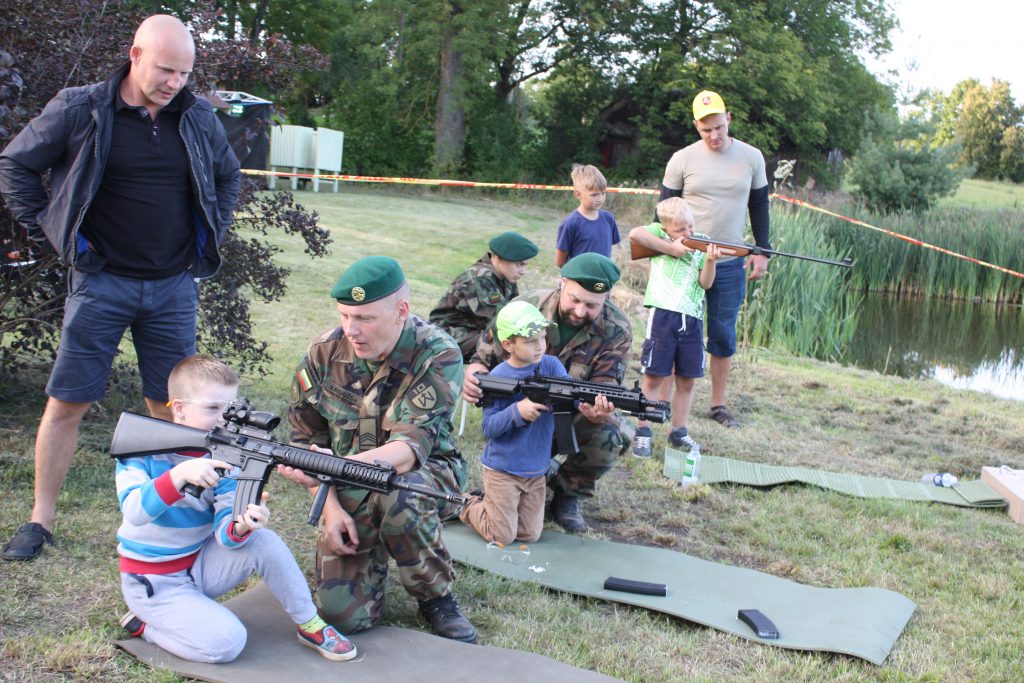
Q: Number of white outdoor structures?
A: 2